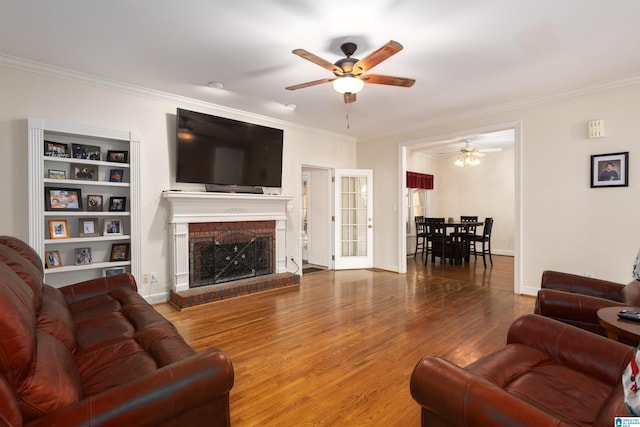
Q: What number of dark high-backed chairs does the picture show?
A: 4